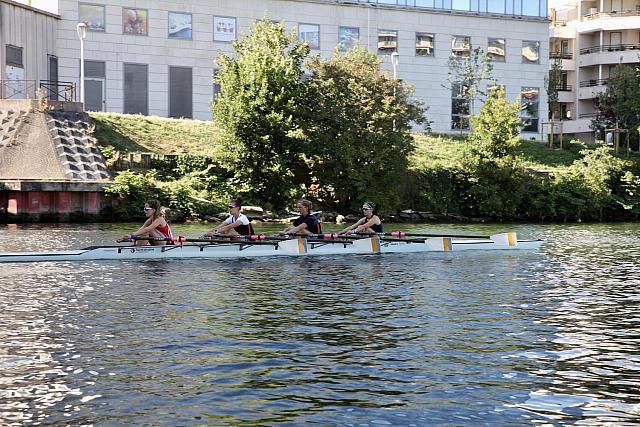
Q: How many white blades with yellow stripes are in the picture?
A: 4